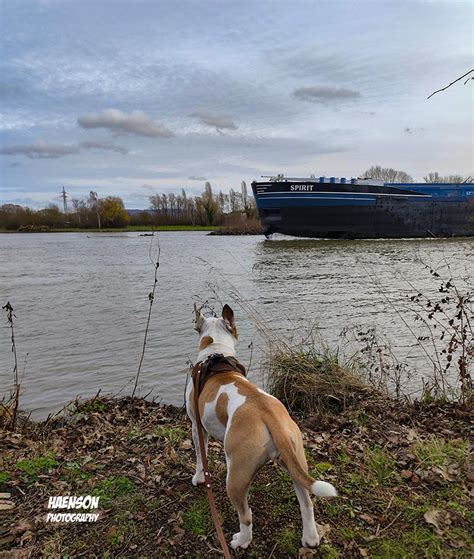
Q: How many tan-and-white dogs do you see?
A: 1